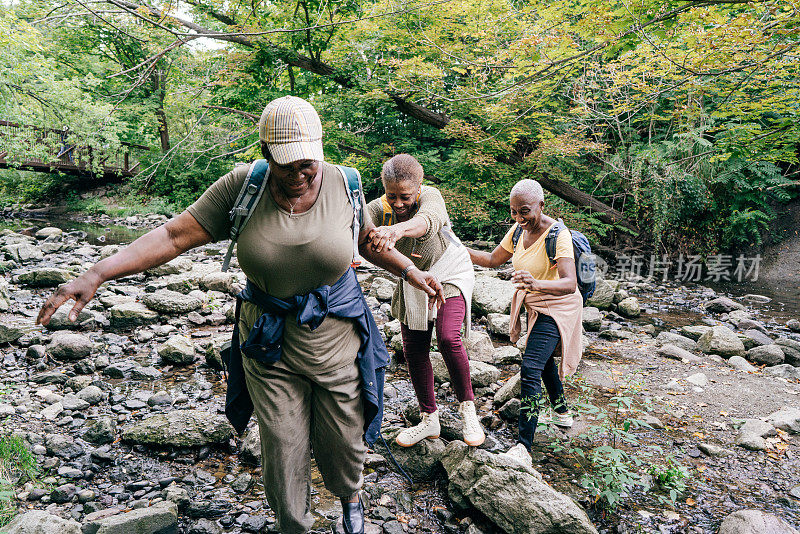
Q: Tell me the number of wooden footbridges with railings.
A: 1